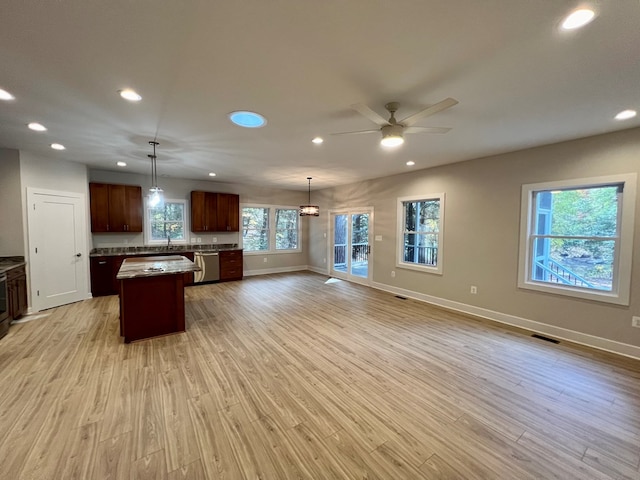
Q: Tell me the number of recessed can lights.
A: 10